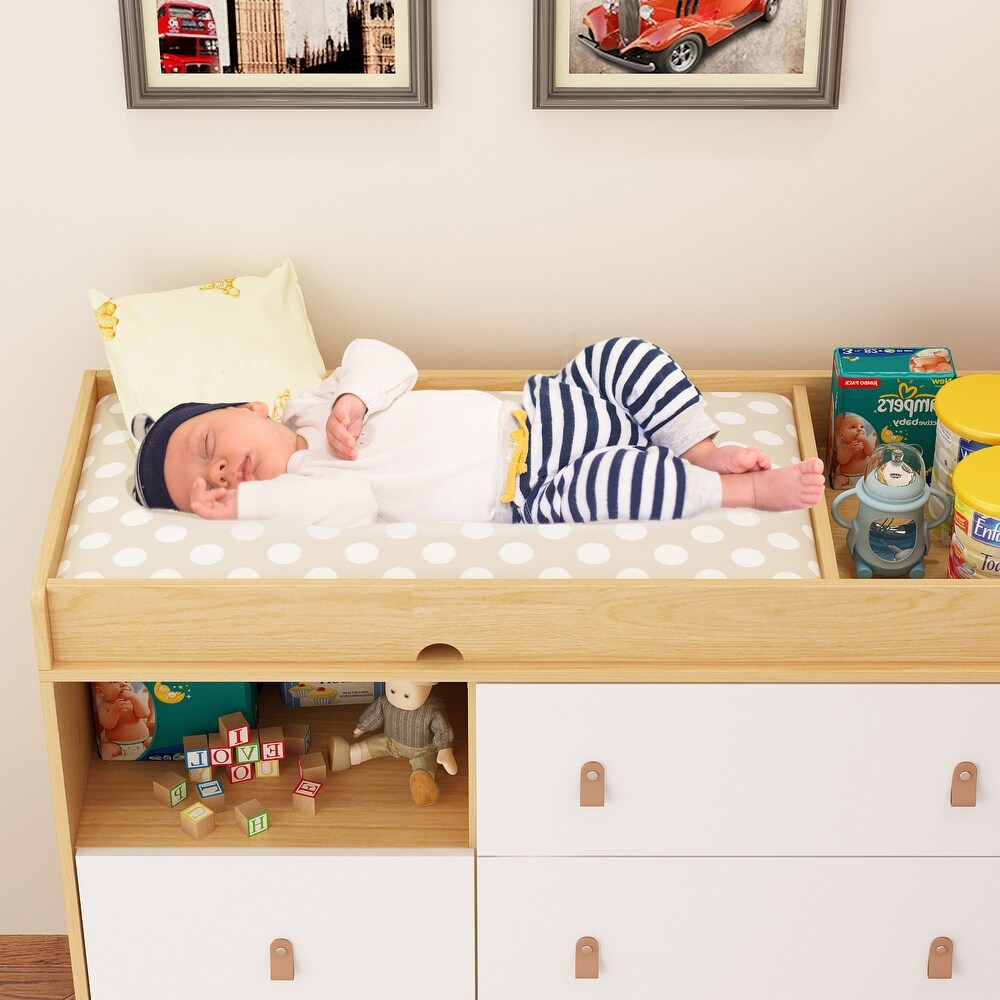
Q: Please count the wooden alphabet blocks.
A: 15